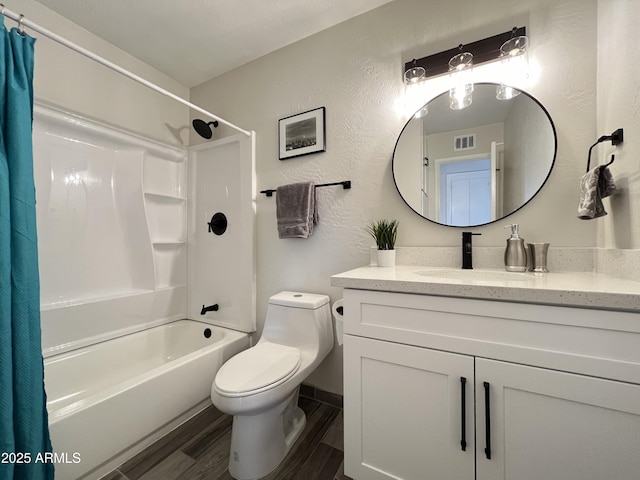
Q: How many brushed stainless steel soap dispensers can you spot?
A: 1